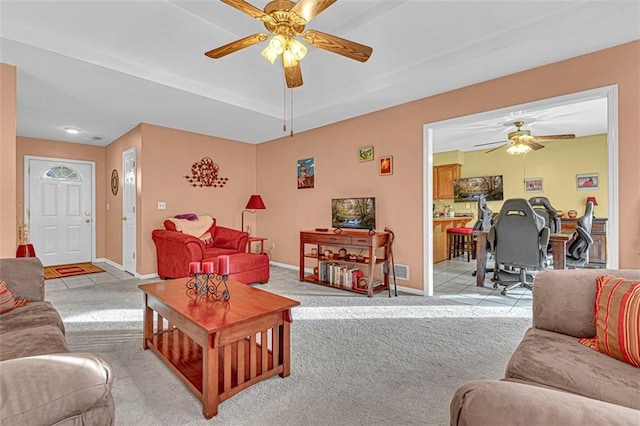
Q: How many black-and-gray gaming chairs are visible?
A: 4